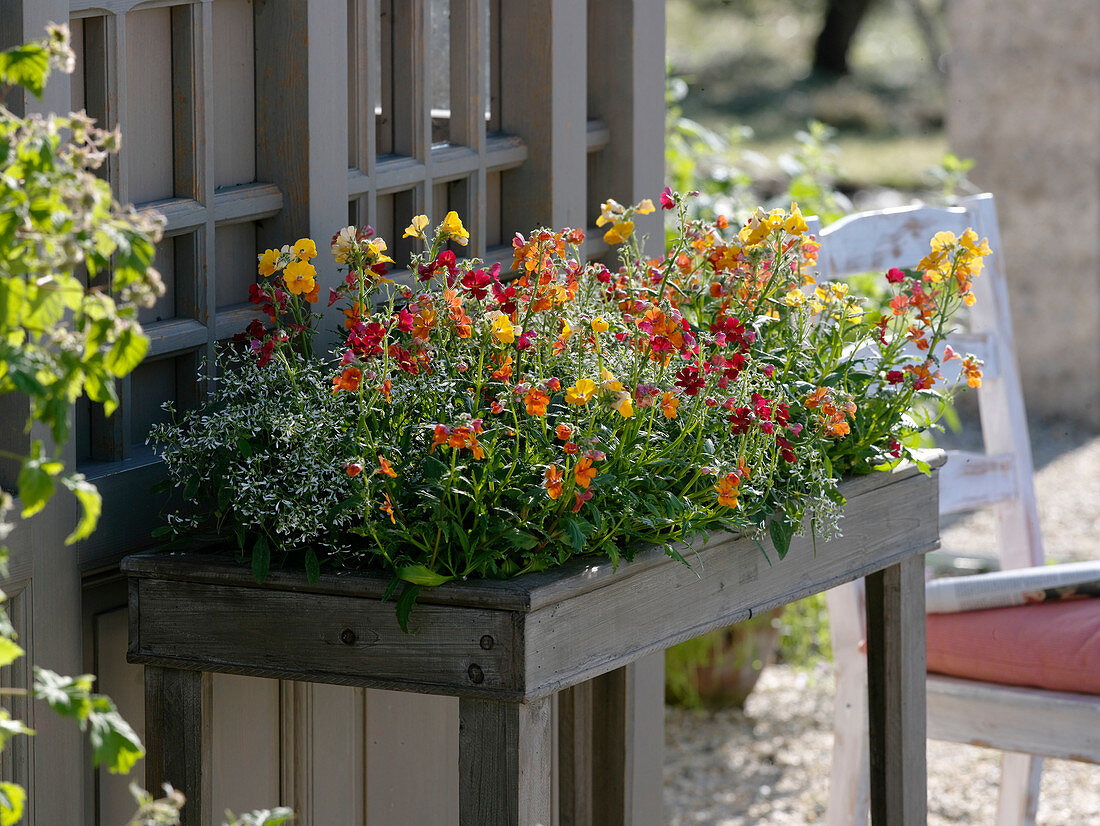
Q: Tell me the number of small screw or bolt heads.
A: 3